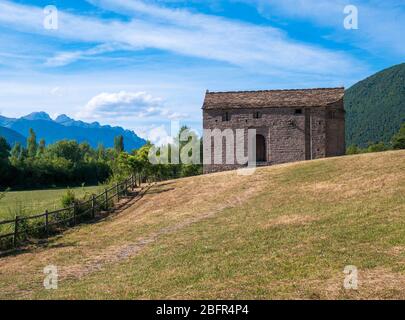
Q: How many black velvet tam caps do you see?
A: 0